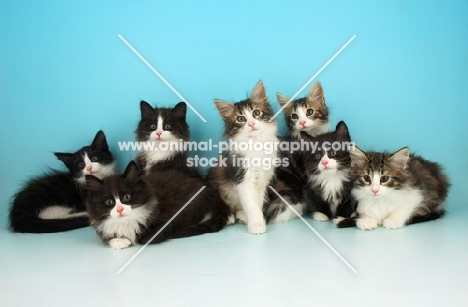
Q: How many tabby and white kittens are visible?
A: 3